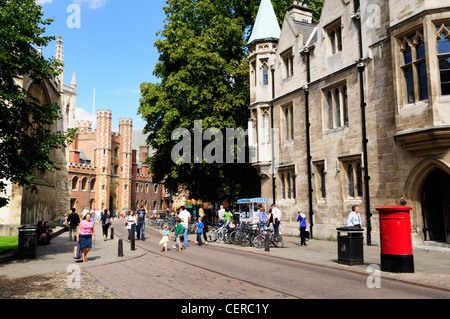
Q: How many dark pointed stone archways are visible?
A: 1